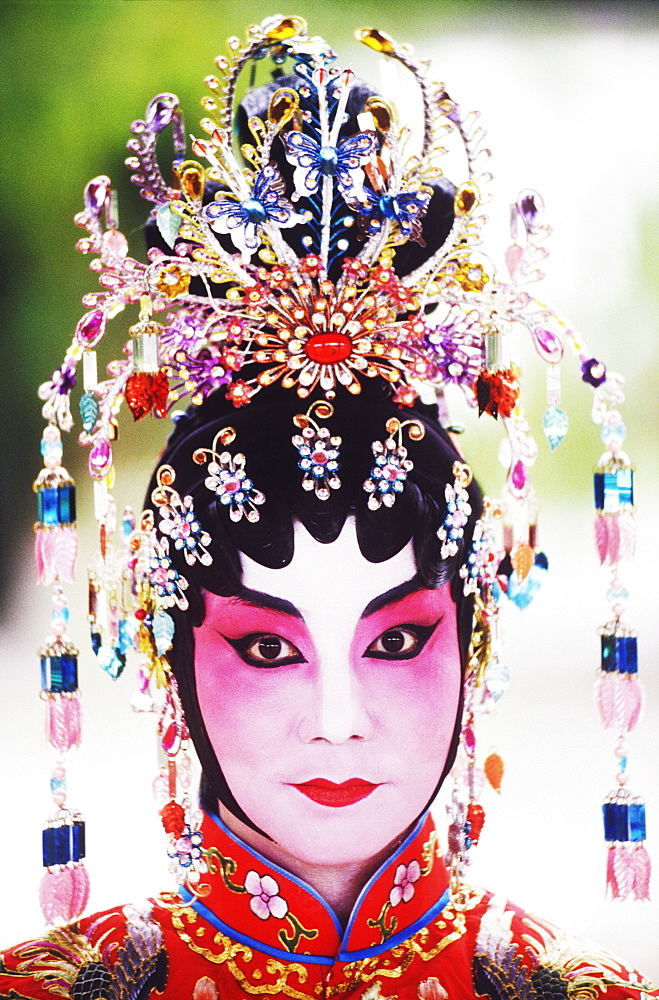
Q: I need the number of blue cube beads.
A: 6